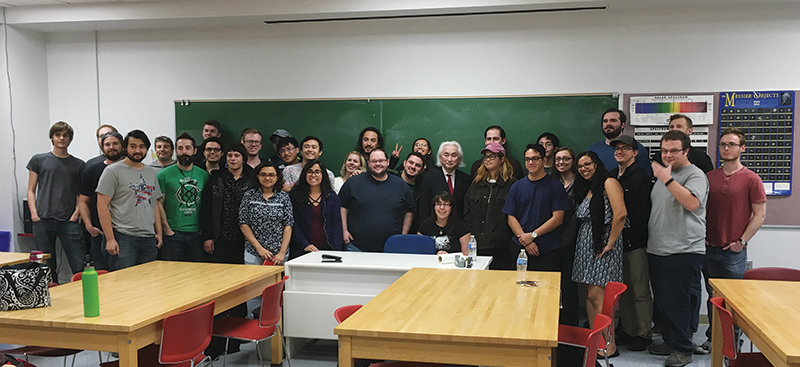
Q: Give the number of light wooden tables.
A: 4